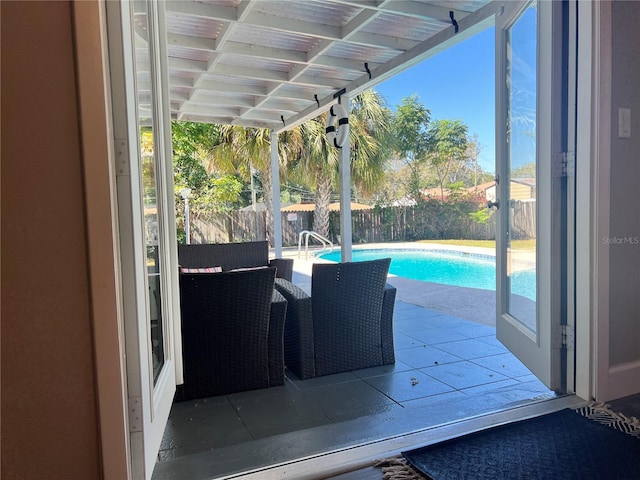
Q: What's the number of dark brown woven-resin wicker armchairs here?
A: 2